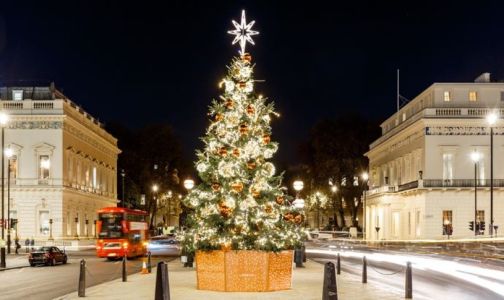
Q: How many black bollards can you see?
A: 8